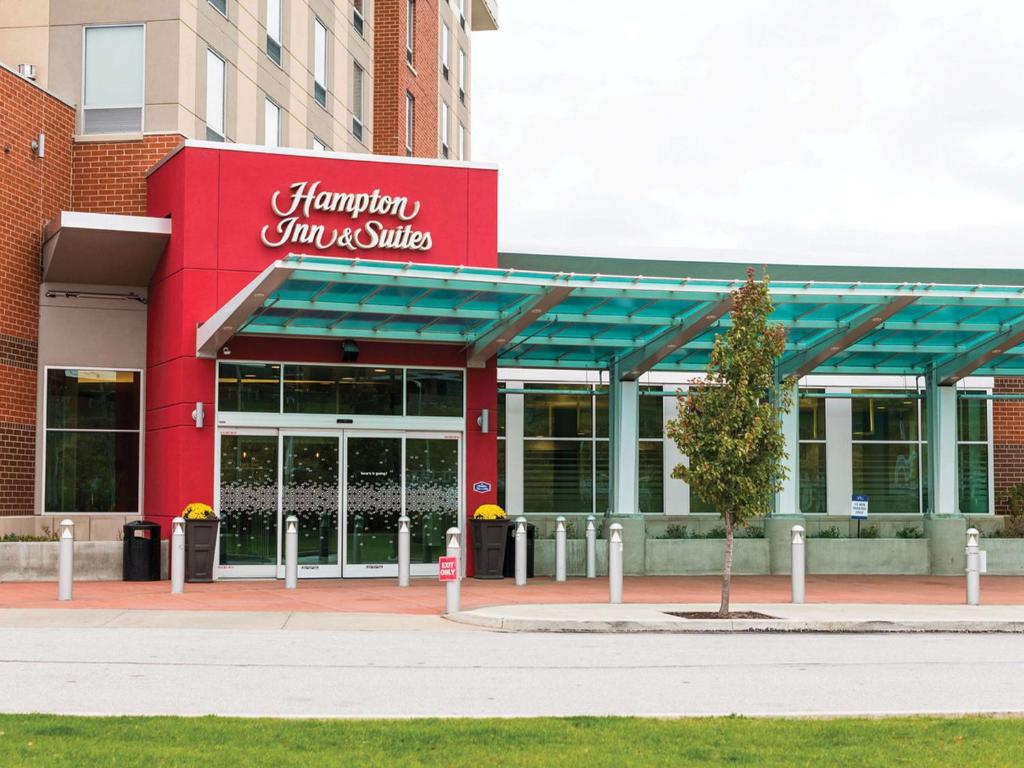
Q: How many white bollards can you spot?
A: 11